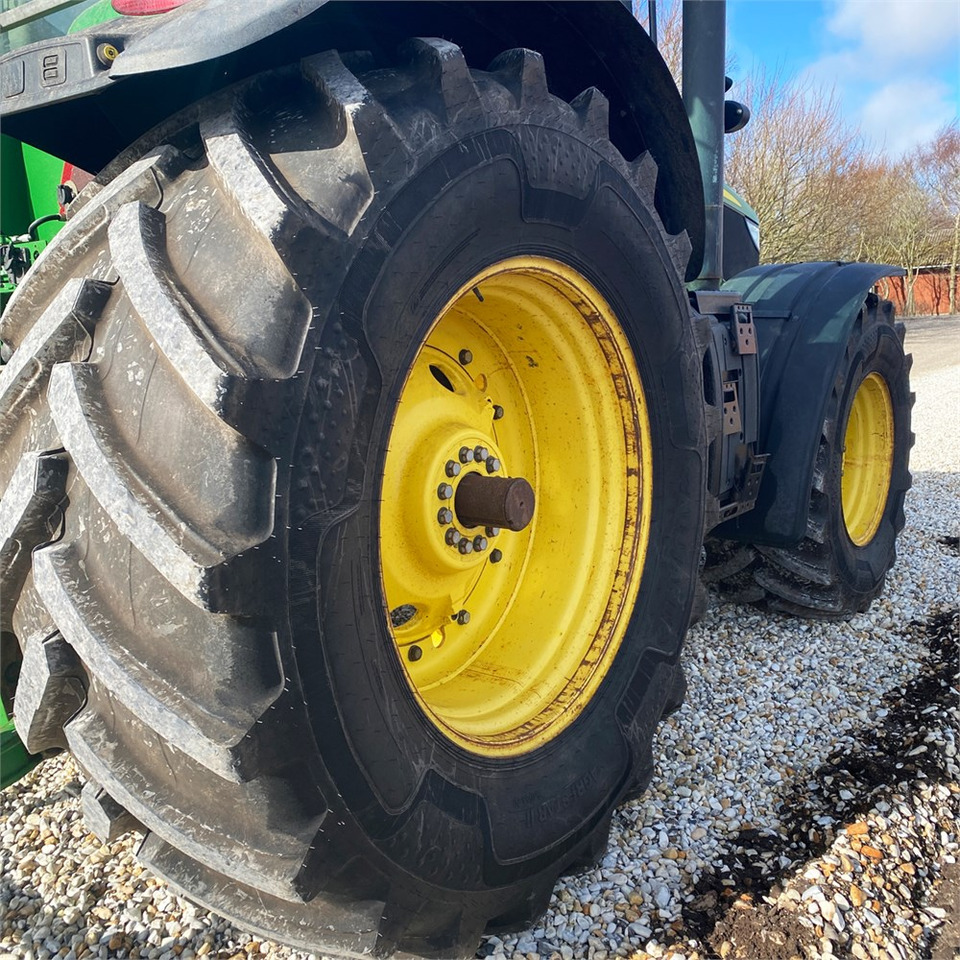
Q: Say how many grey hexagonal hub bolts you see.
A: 10